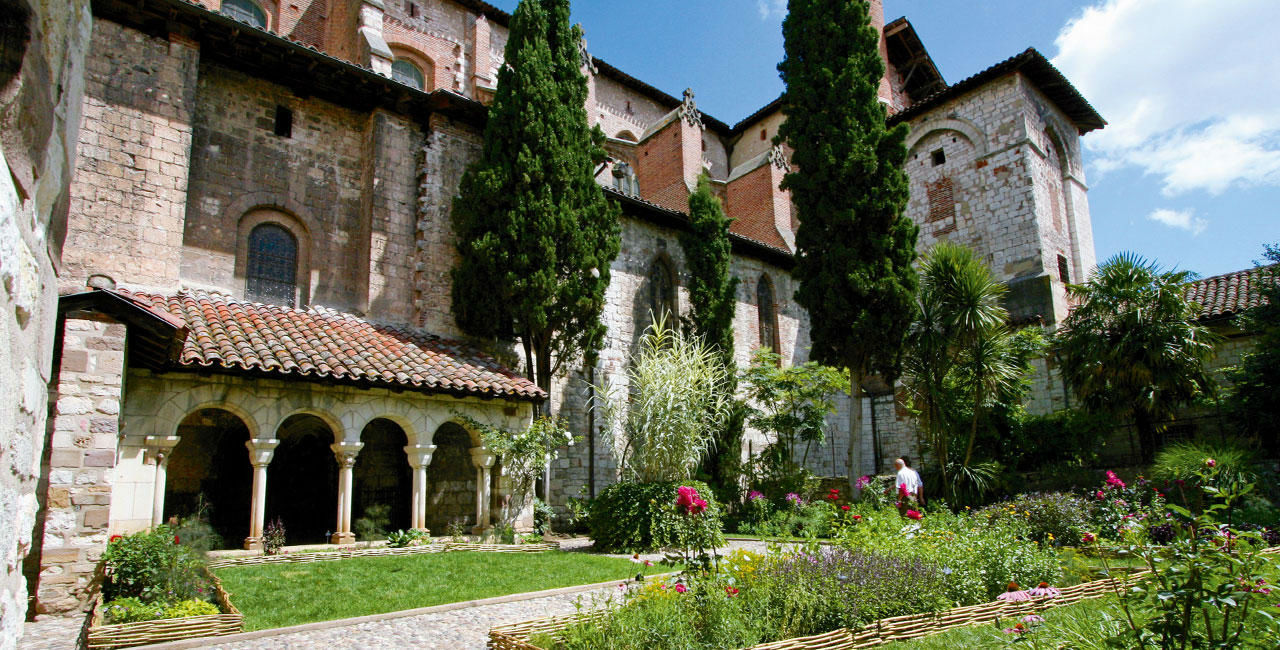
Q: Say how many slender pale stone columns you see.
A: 5